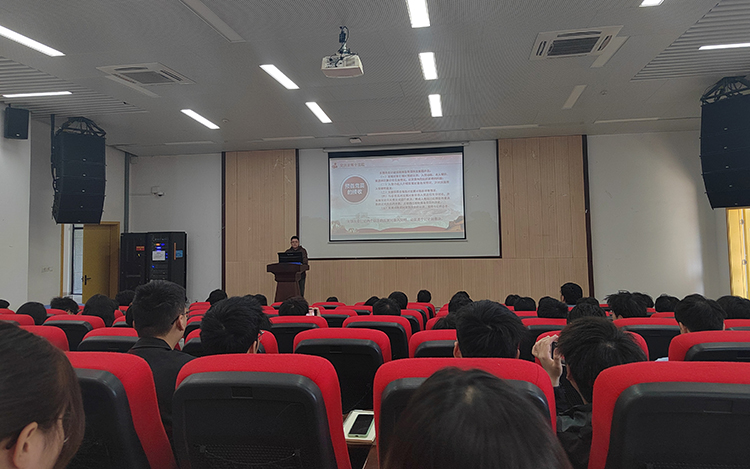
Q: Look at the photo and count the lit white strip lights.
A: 10